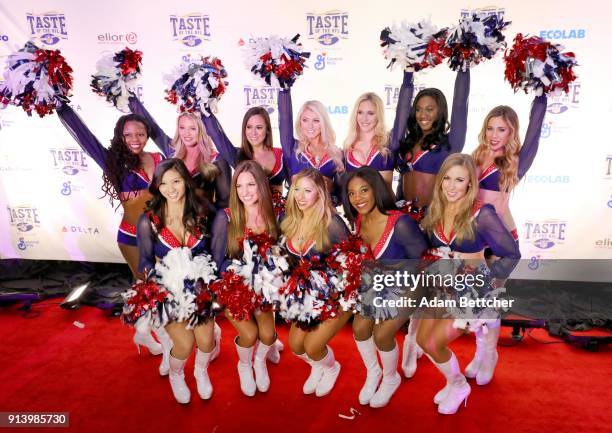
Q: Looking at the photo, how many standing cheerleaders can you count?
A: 7